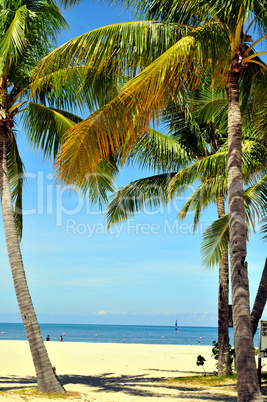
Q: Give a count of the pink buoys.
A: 9